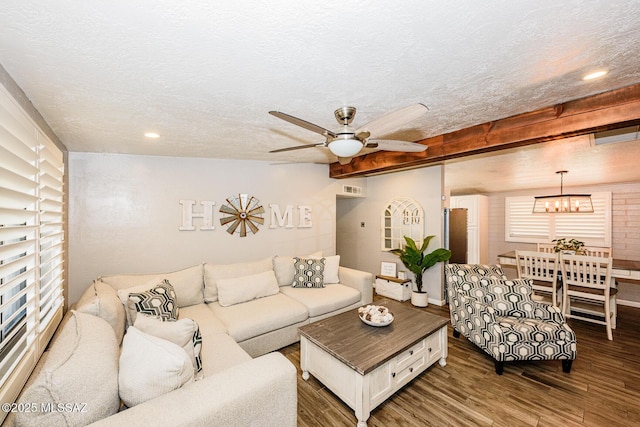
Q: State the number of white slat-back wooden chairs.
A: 4